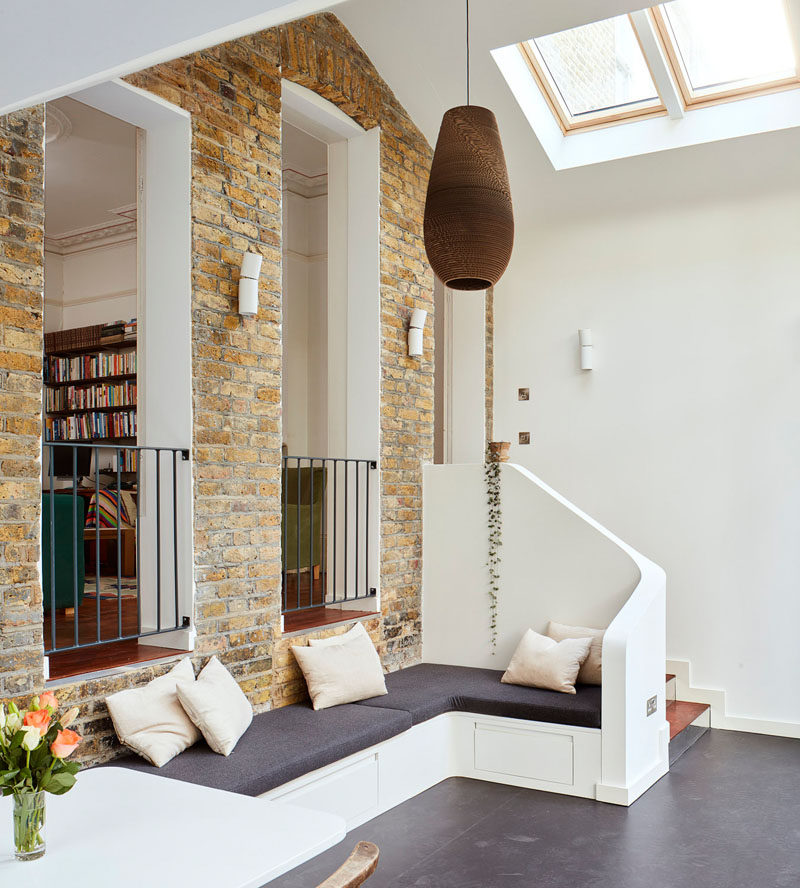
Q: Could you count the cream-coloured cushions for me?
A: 6